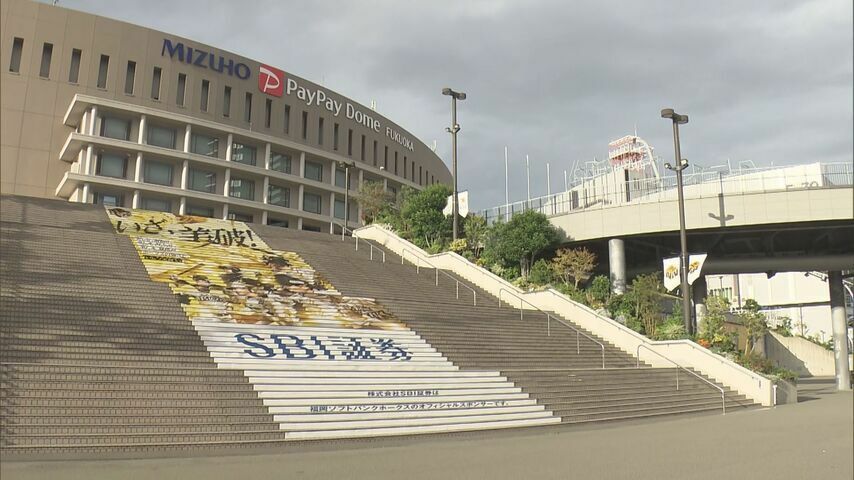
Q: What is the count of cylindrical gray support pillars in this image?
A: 3